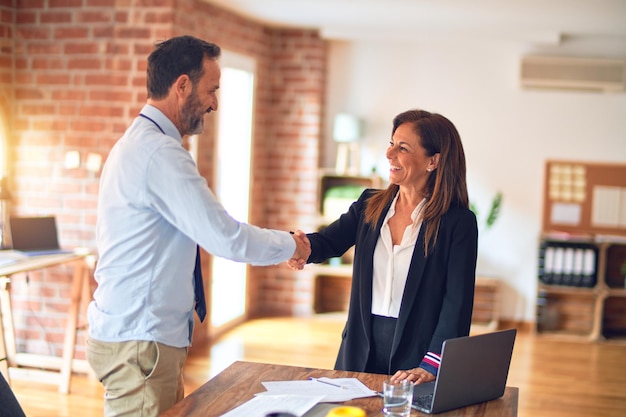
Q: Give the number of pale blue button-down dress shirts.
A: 1